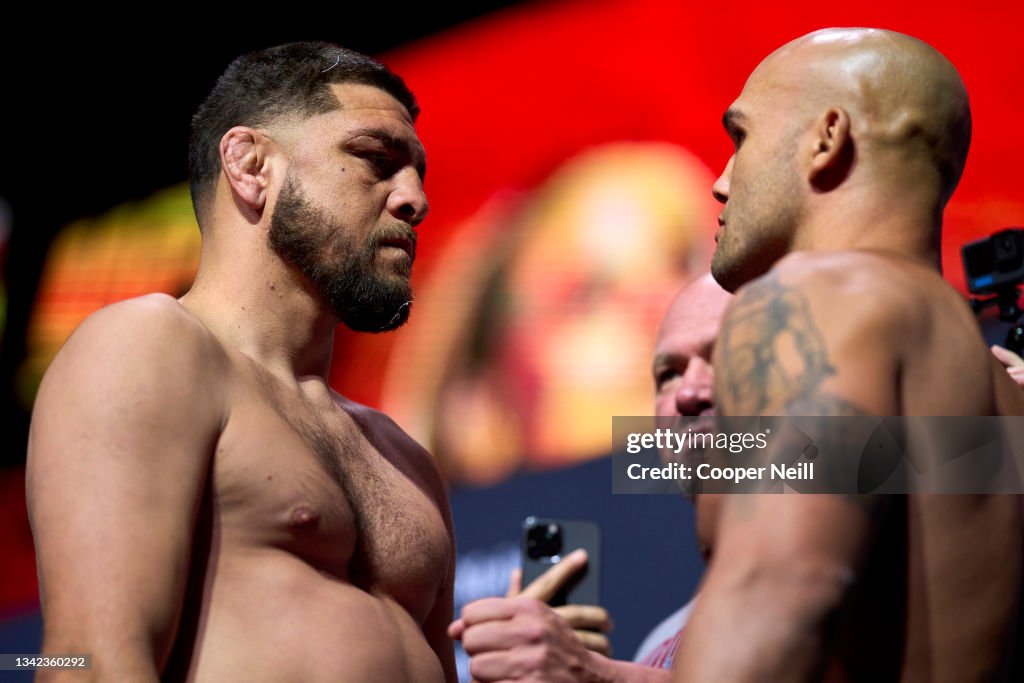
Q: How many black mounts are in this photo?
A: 1